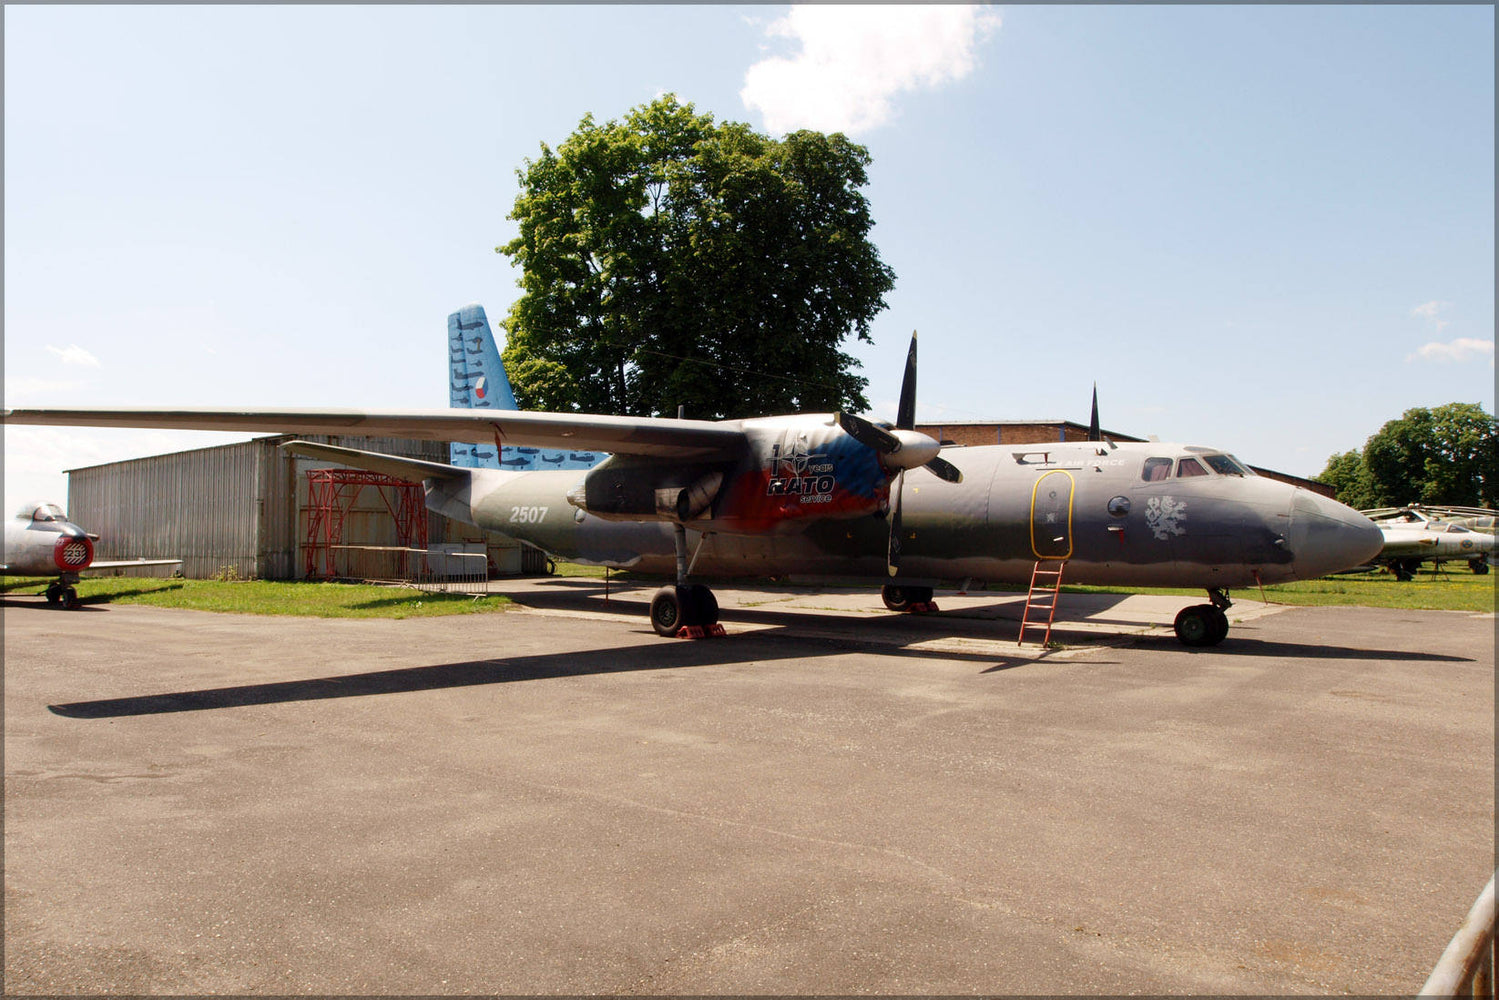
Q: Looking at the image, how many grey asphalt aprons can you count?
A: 1